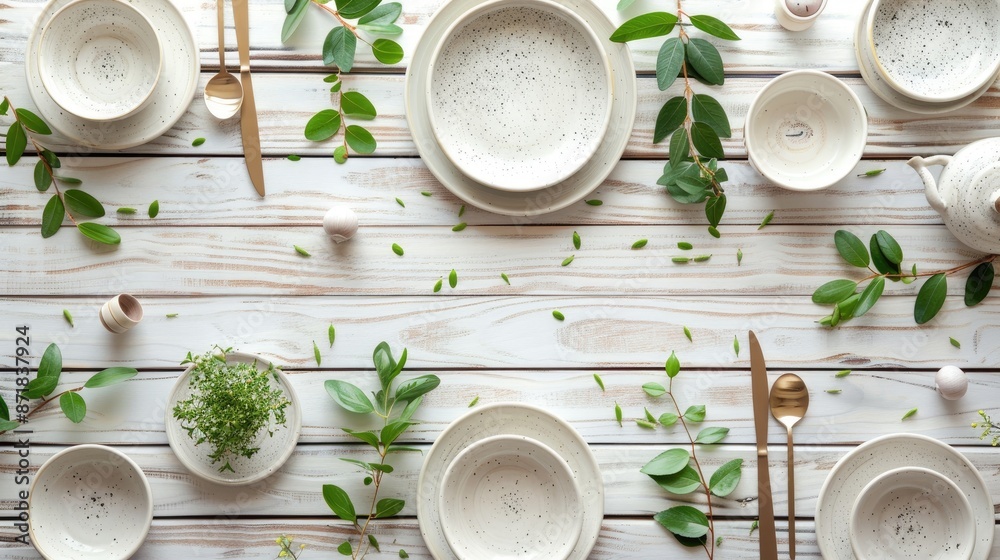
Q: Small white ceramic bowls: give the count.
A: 5